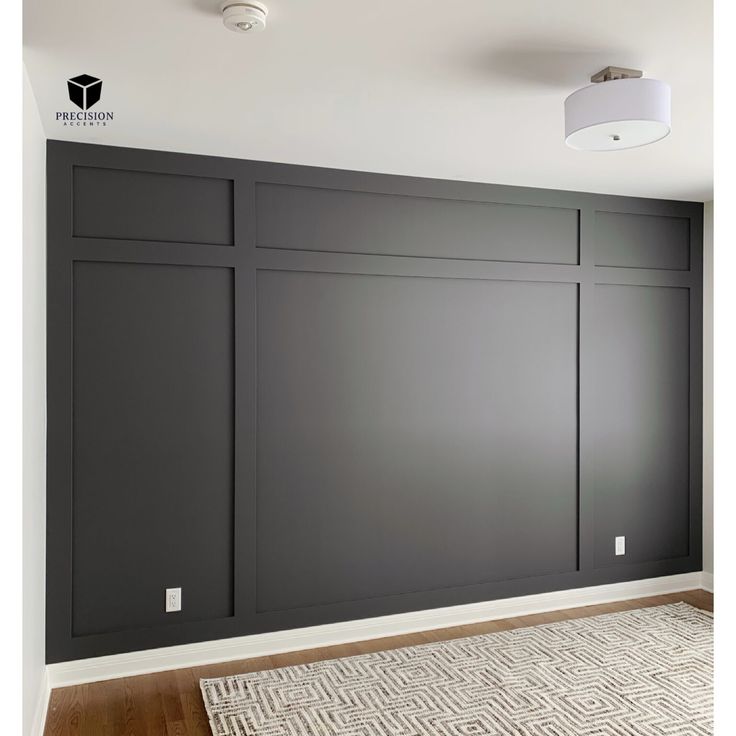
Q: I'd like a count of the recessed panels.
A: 6